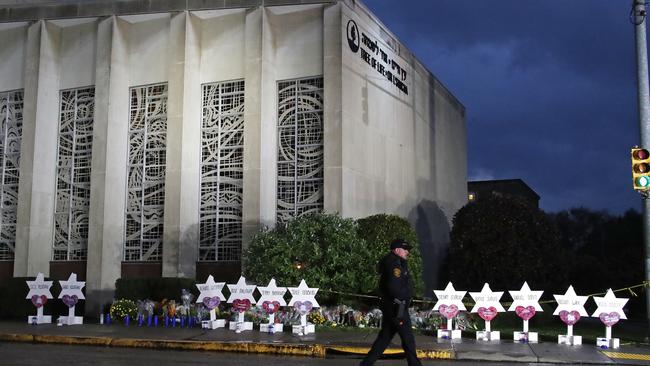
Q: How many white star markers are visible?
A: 11